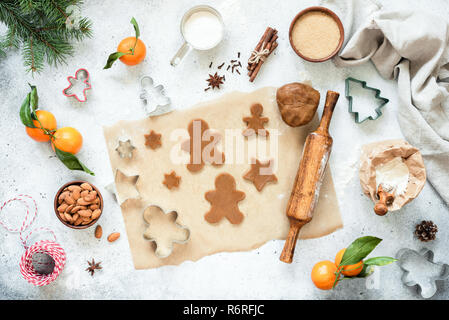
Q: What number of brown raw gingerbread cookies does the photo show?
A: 6